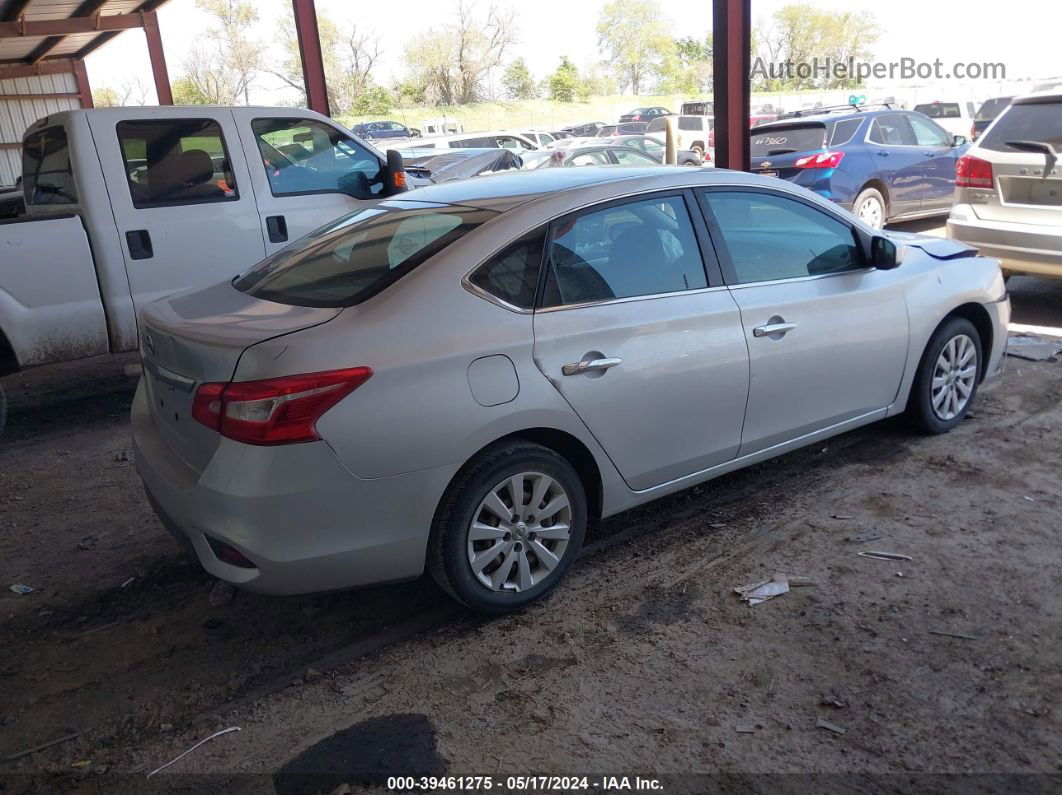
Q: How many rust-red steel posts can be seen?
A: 4